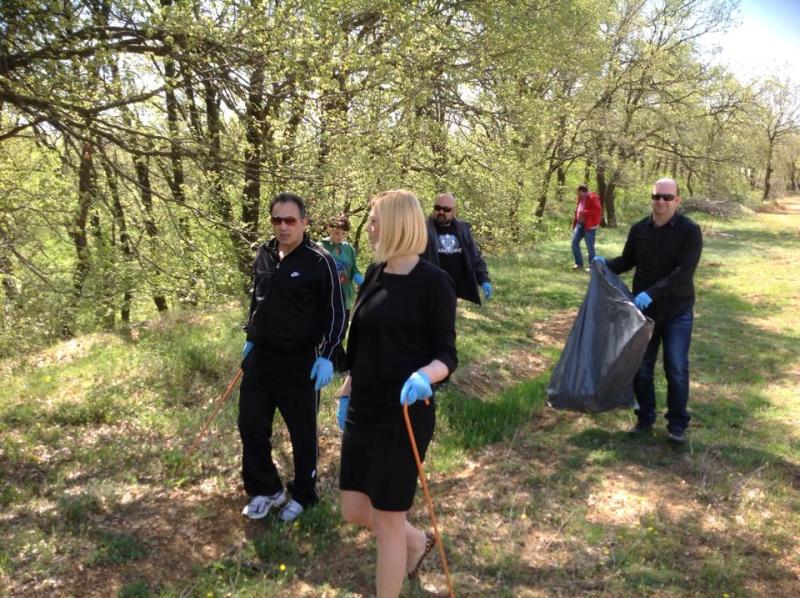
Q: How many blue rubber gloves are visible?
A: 8